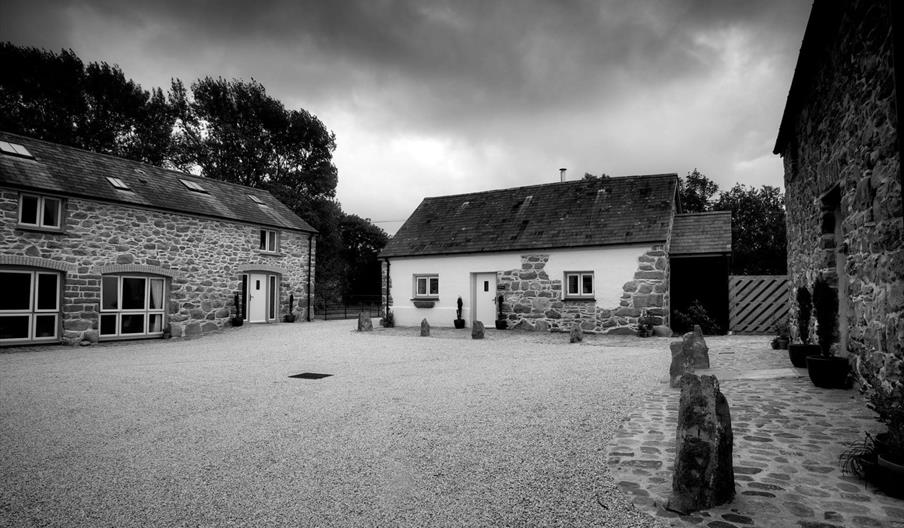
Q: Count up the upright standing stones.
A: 7